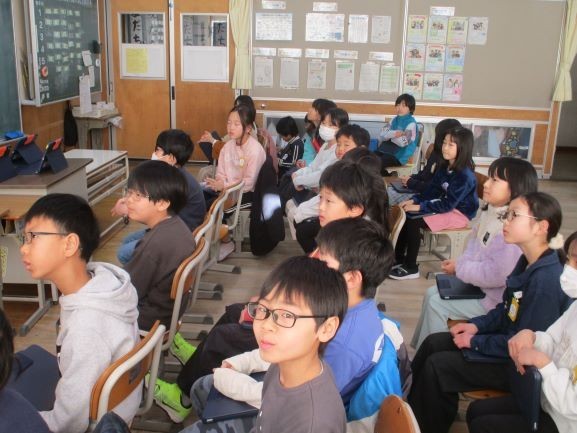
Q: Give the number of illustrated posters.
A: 10